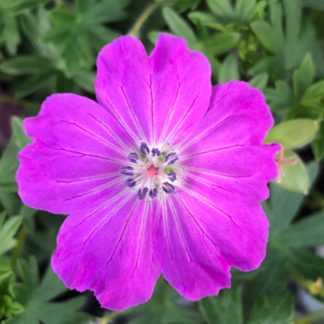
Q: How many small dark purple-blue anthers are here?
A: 10